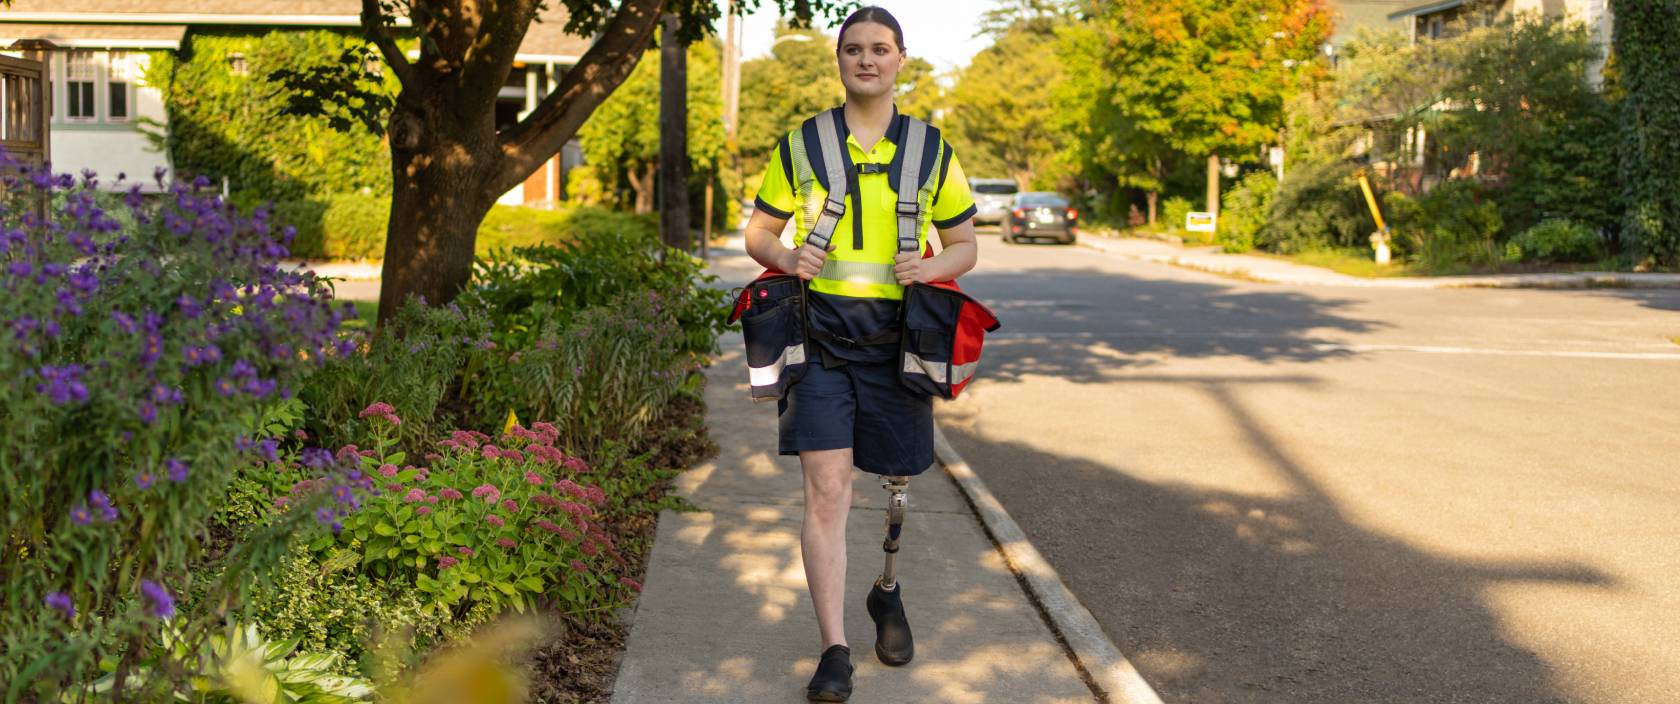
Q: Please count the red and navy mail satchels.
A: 2